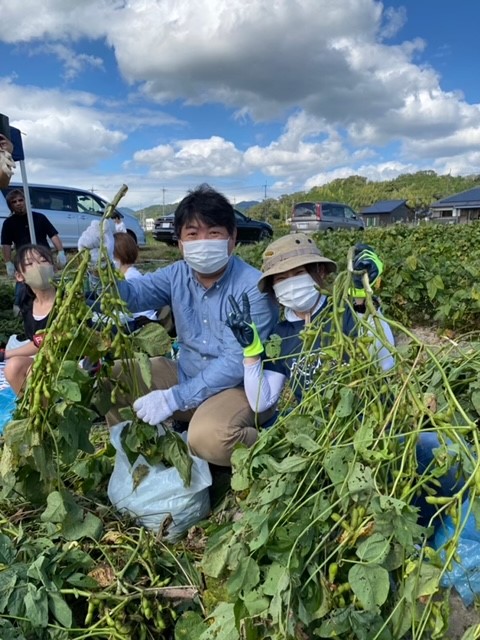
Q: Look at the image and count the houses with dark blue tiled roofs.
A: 2